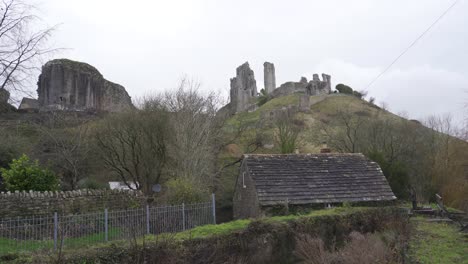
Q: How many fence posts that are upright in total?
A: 5